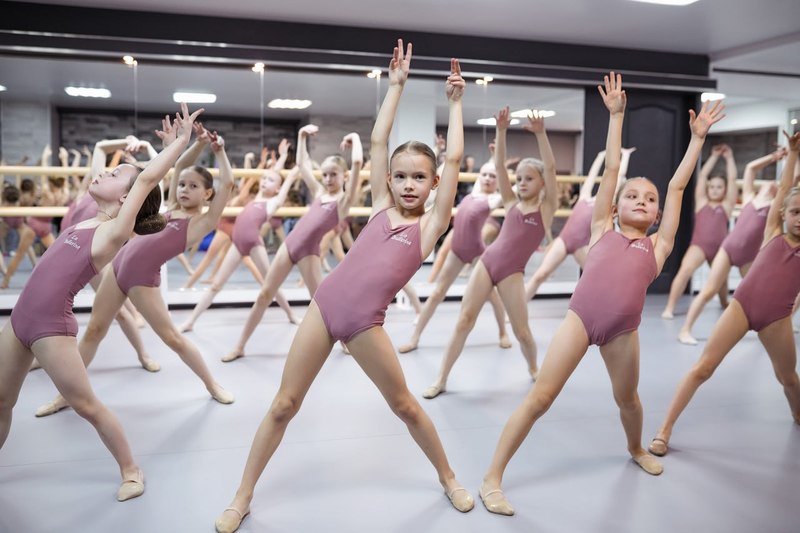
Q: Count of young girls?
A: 13